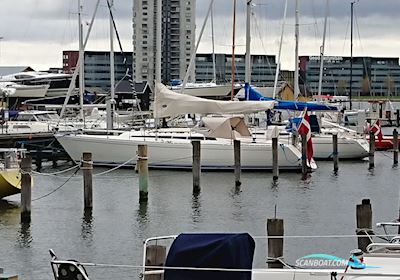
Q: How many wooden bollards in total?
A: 13